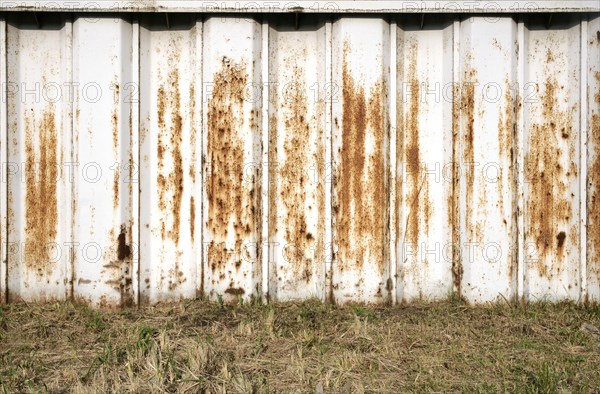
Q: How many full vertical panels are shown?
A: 9